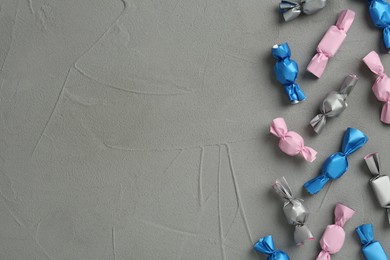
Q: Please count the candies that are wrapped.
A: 13